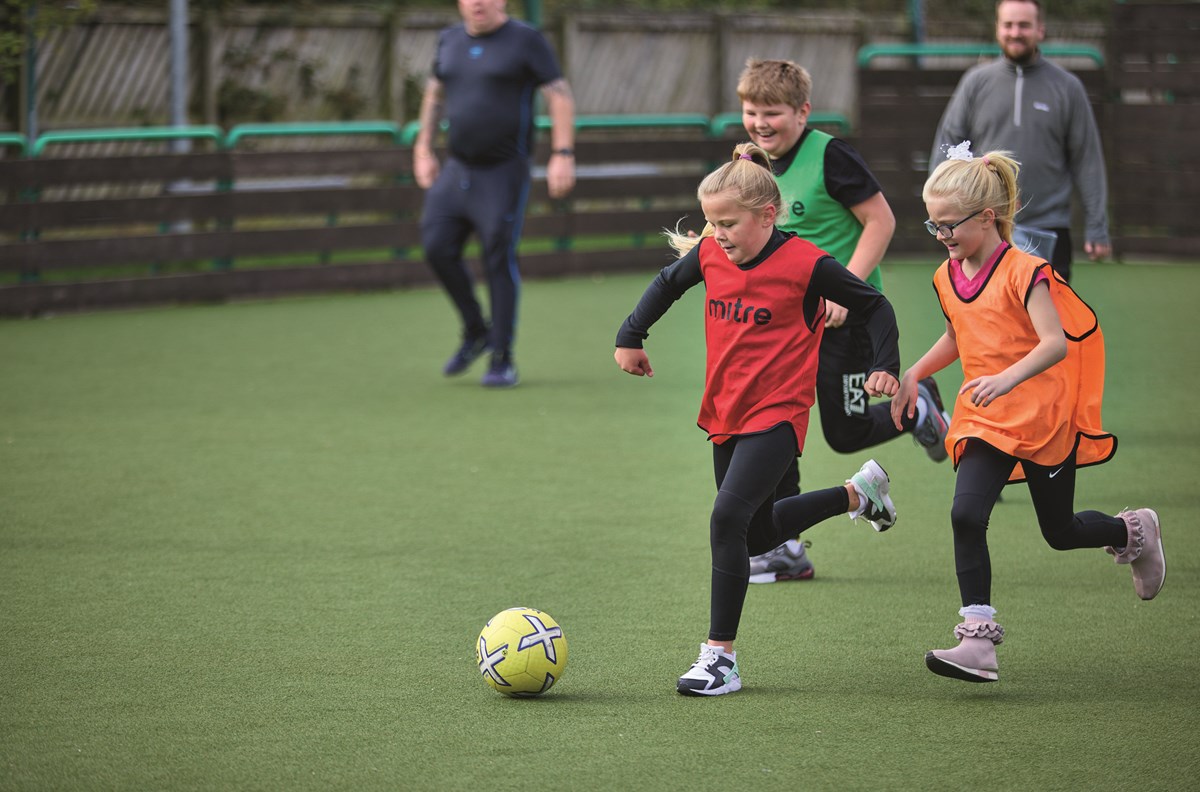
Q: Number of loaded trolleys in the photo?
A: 0